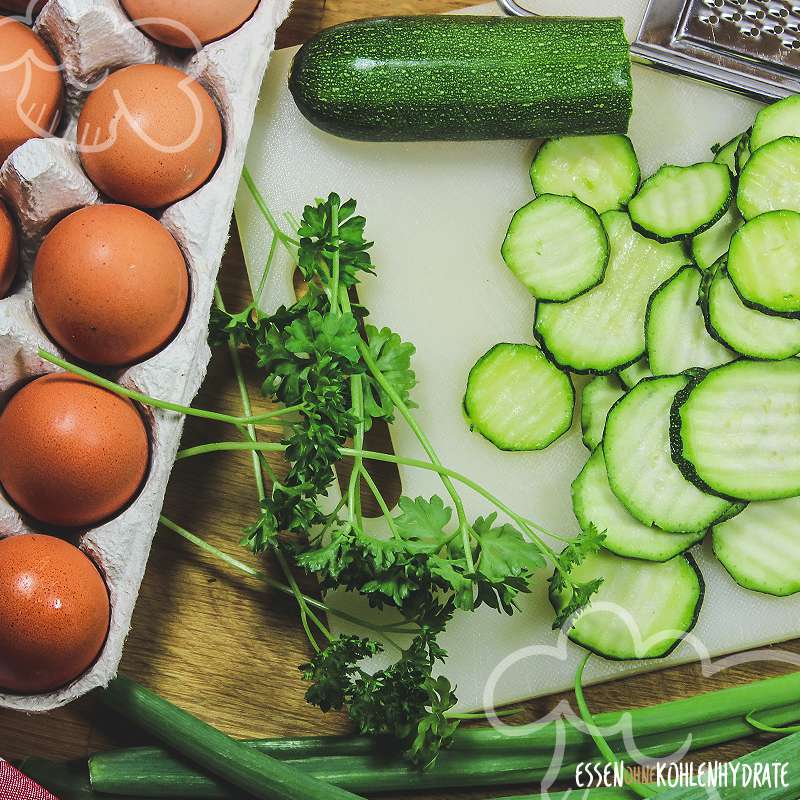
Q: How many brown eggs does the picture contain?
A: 7